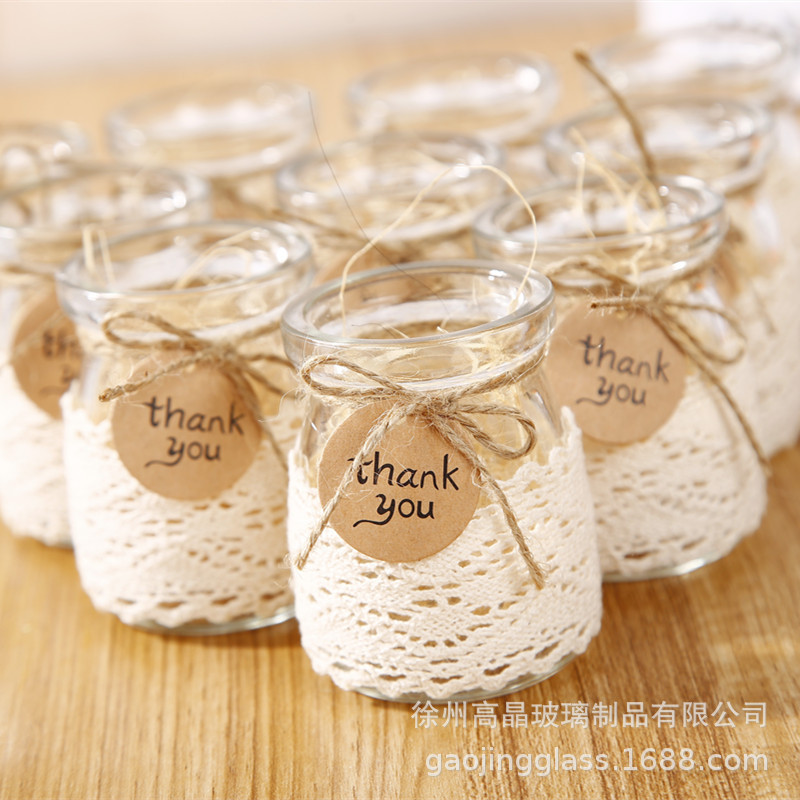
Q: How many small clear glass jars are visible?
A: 10